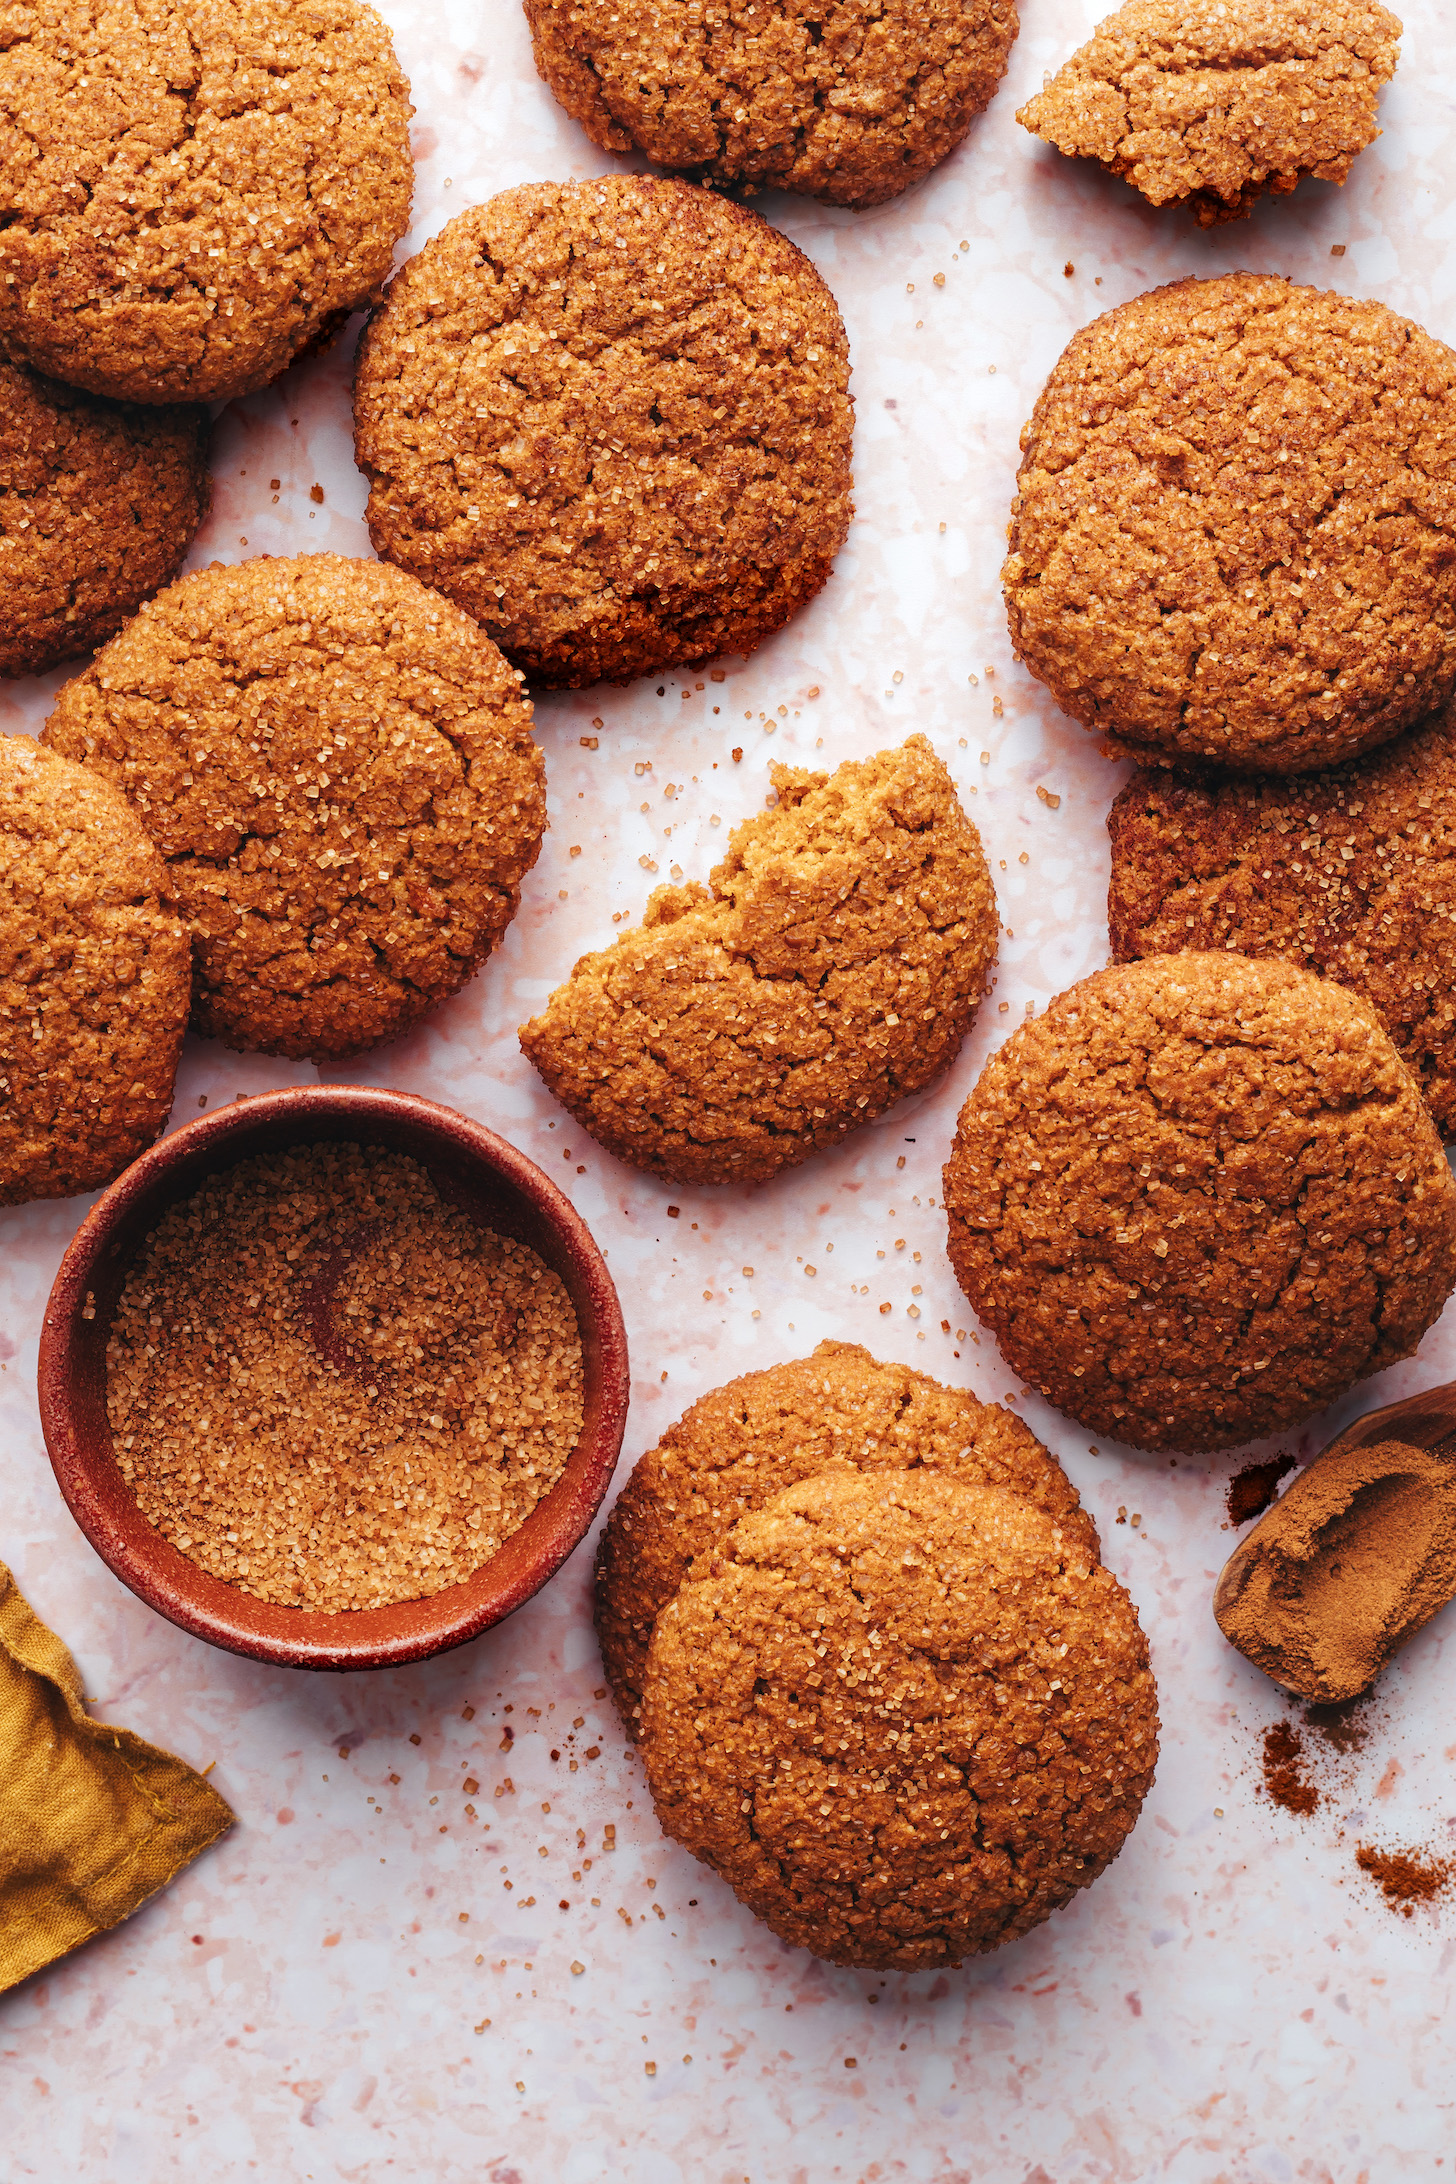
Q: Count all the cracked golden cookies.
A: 13